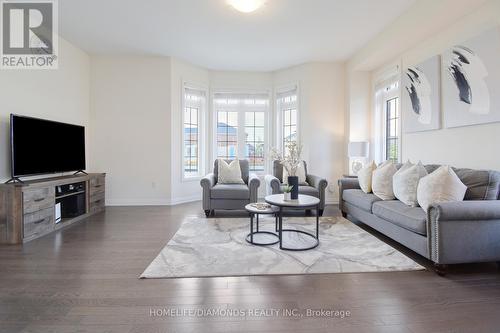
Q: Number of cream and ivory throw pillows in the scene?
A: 6